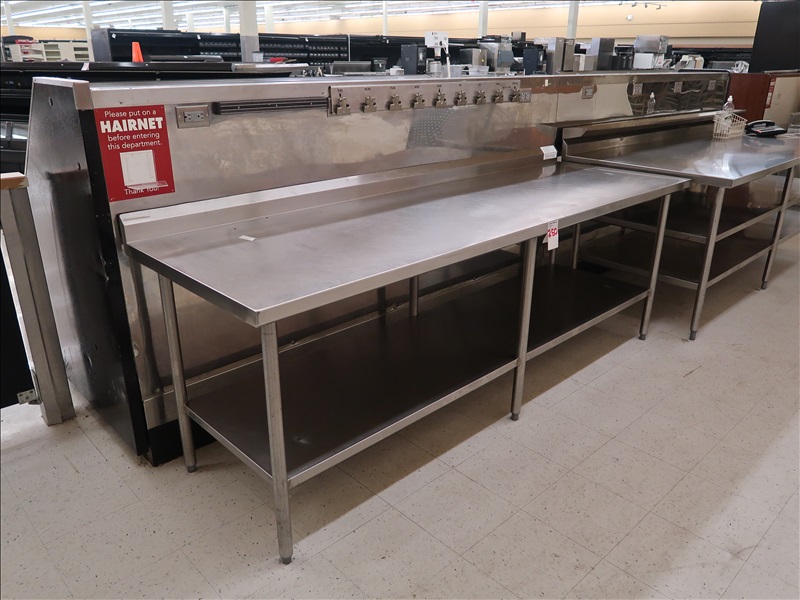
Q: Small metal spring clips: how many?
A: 9